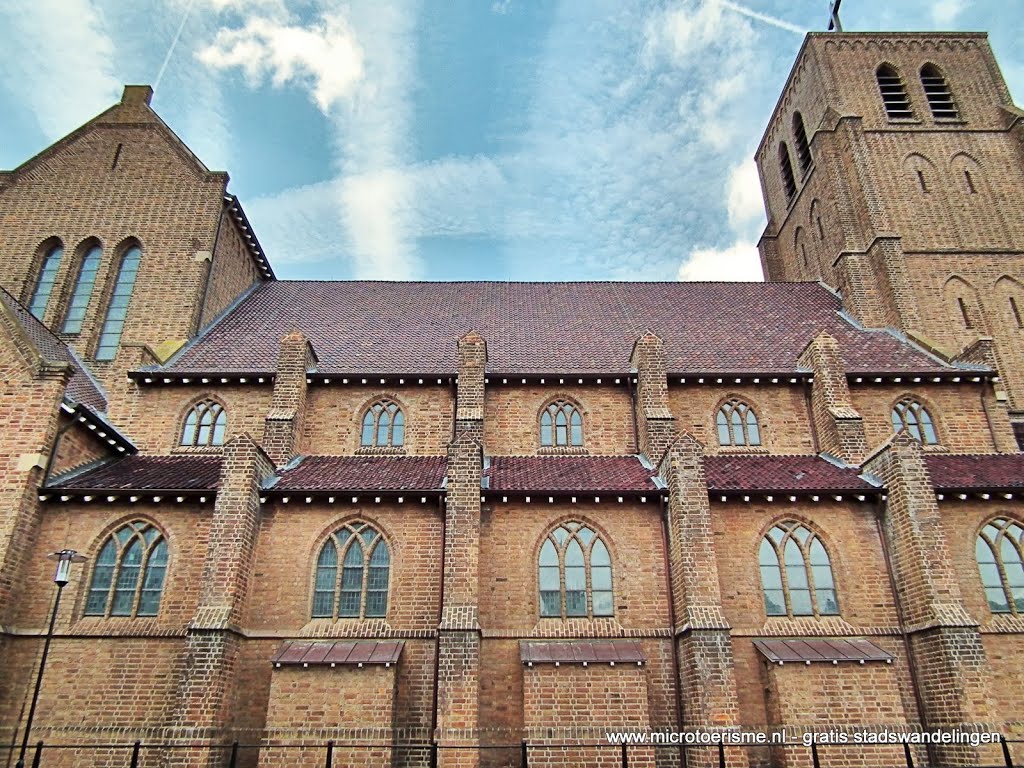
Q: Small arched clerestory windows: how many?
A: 5